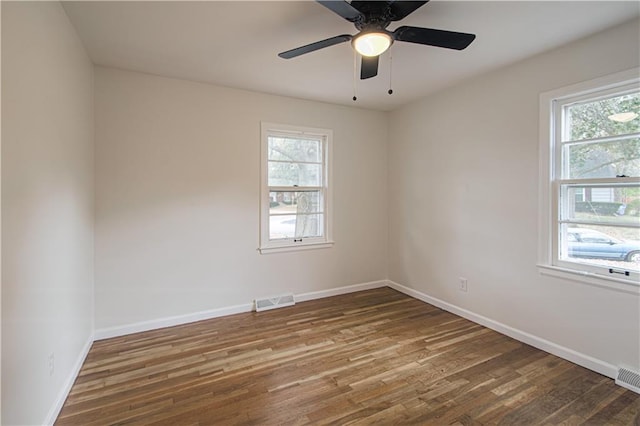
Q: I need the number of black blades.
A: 5